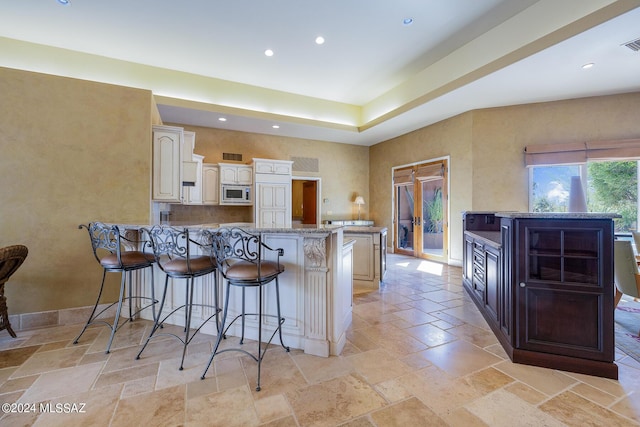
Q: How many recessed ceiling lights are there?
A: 7